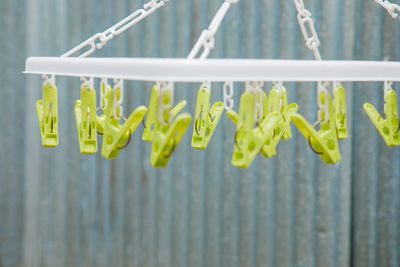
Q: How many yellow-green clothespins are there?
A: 14